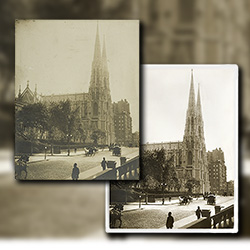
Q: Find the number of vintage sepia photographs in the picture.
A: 2